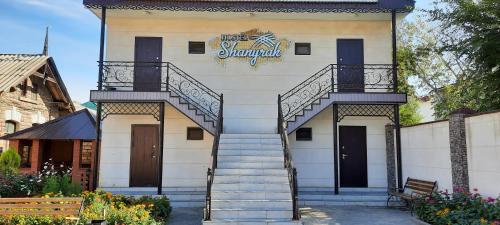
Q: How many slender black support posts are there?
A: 4